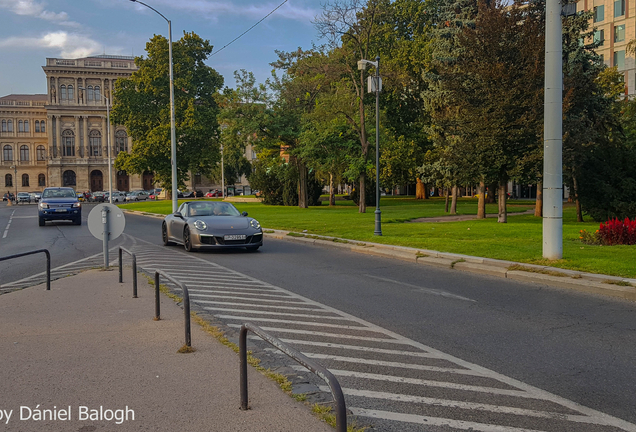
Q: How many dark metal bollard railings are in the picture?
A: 4